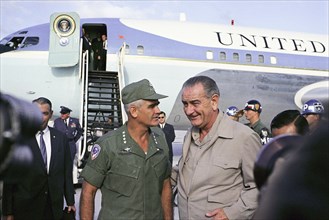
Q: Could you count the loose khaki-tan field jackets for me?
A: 1